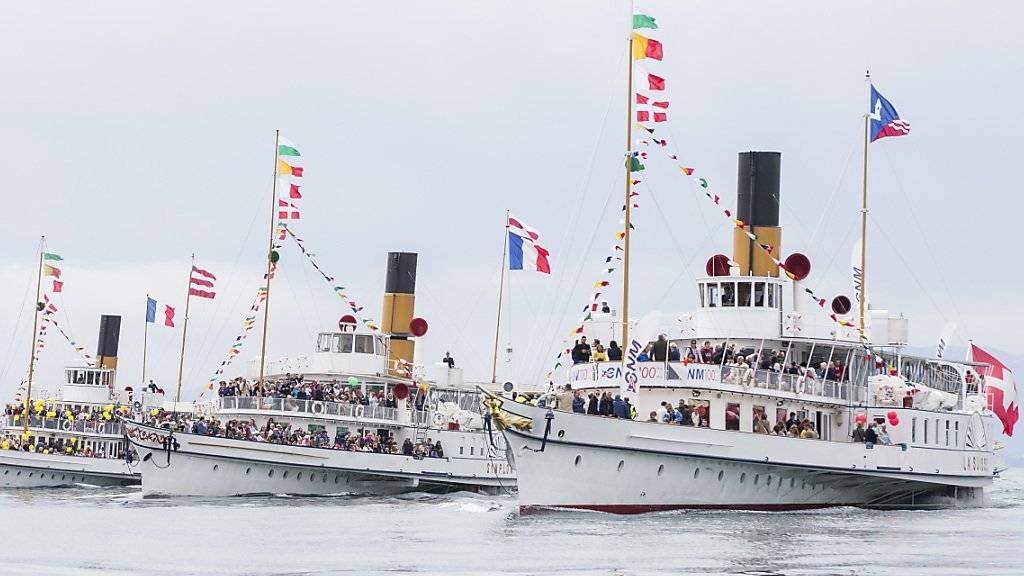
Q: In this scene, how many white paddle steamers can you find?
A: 3